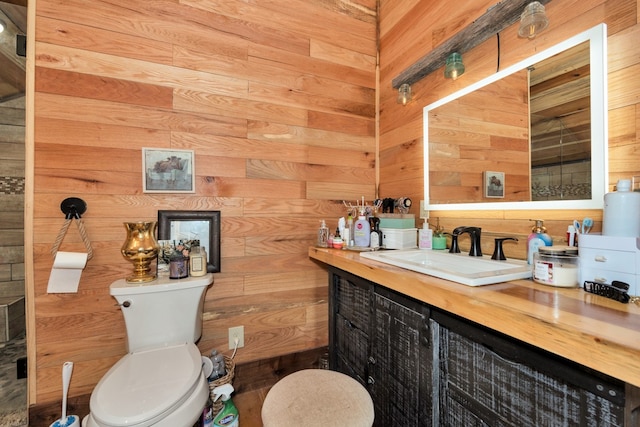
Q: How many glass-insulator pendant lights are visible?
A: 3